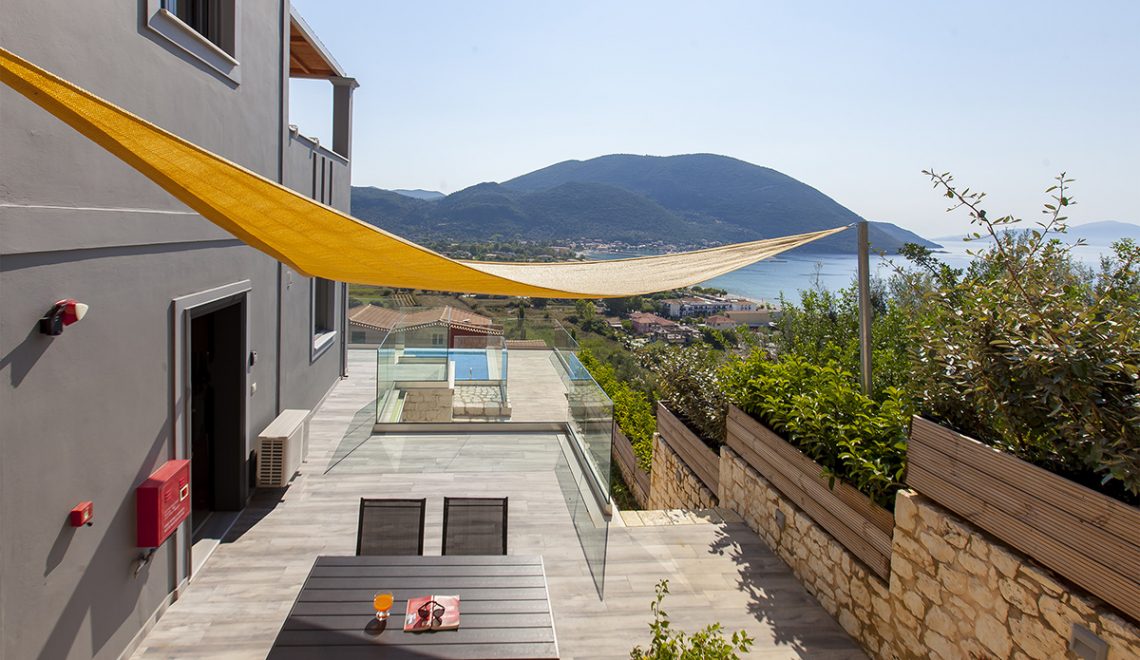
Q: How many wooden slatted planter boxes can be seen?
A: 4